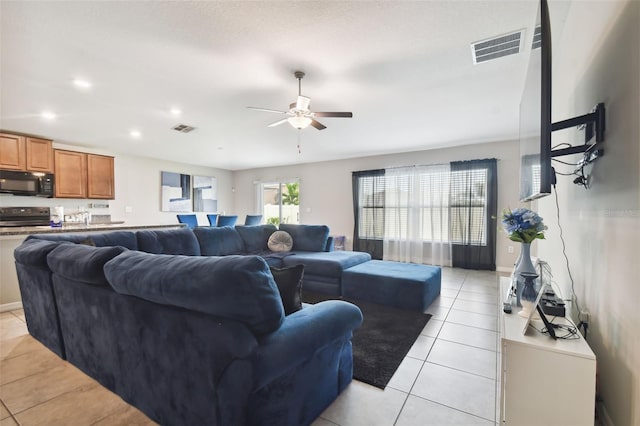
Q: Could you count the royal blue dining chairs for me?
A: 4